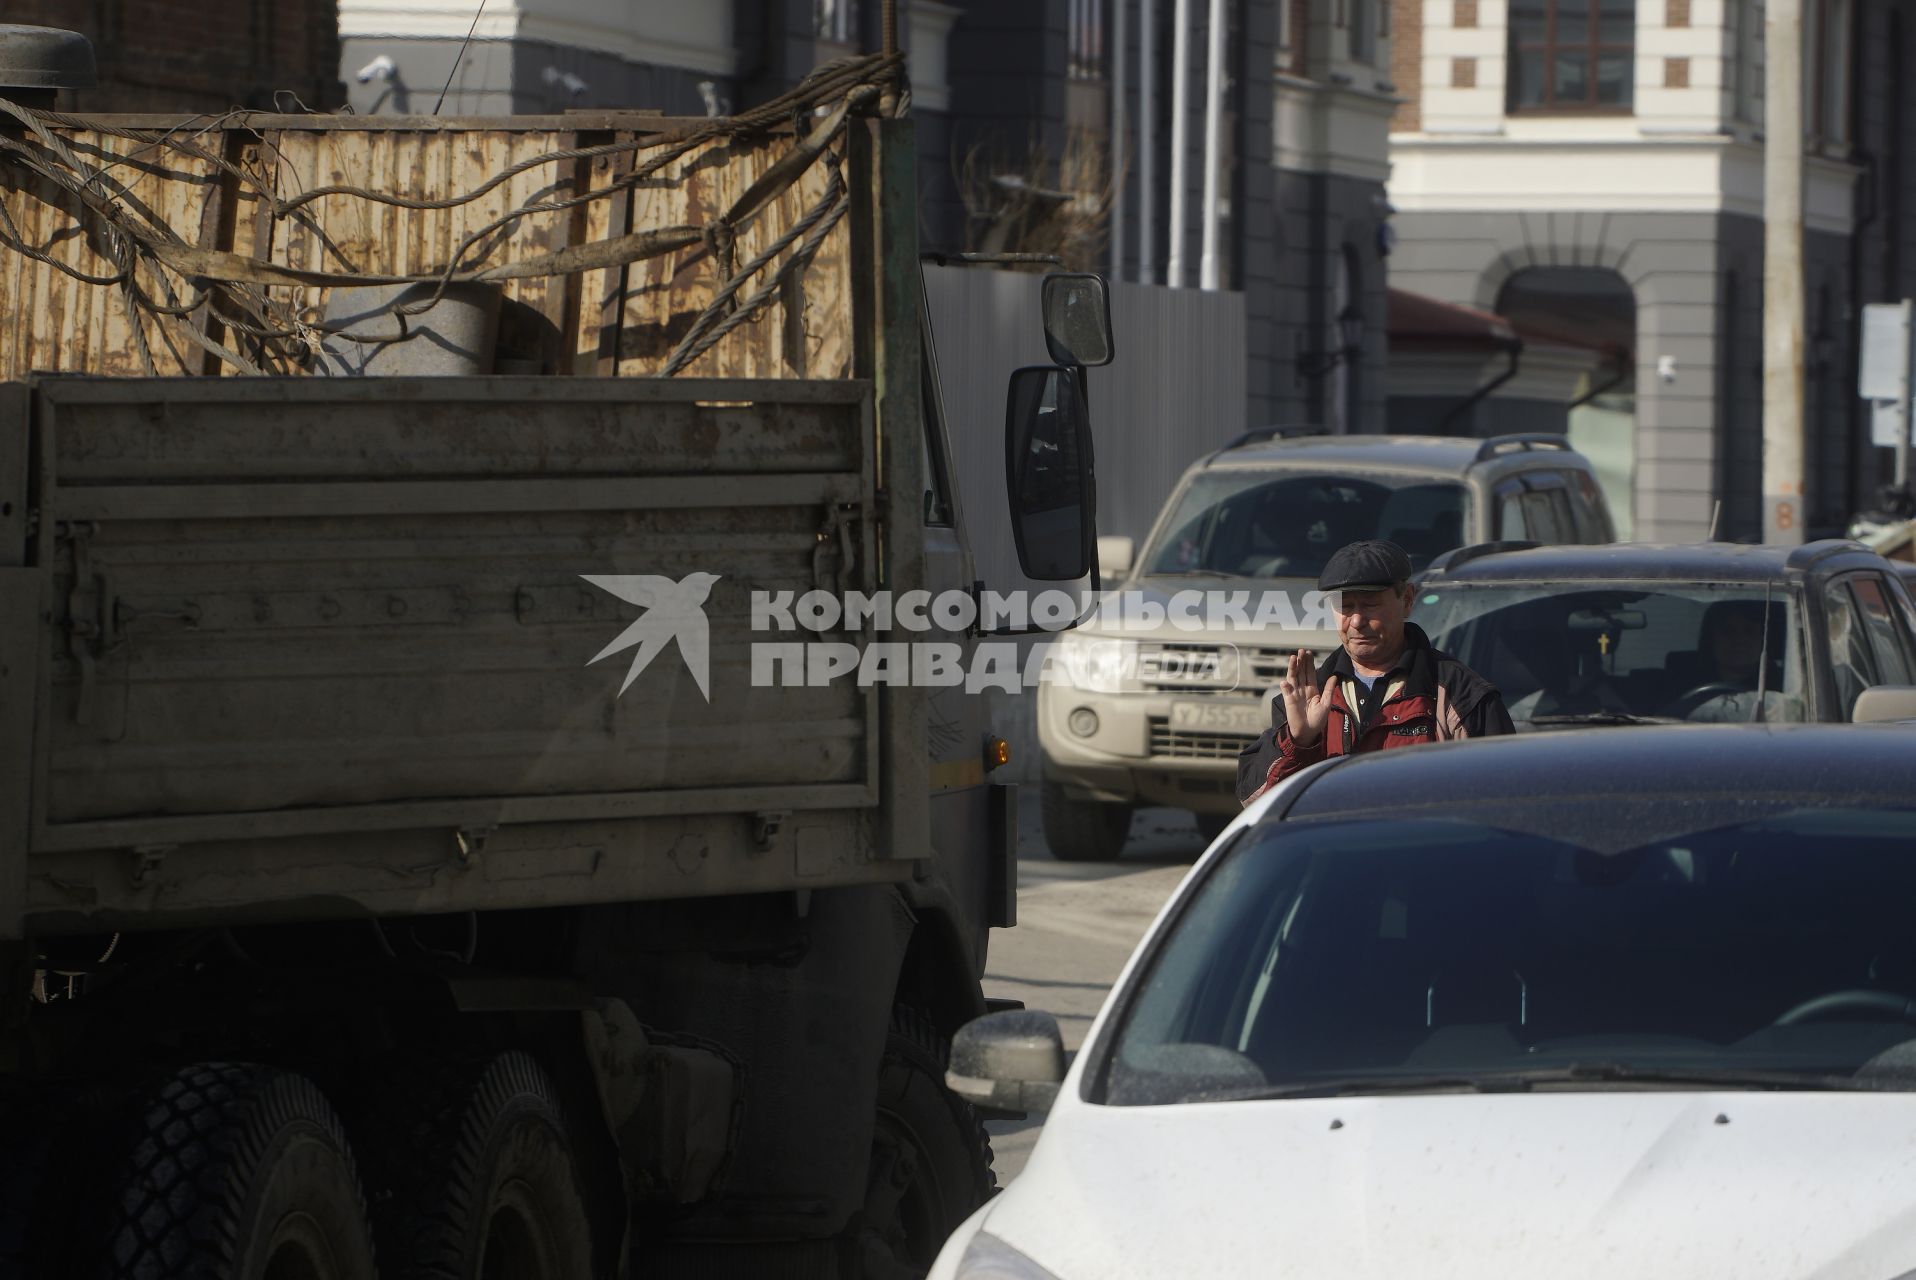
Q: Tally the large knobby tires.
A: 3